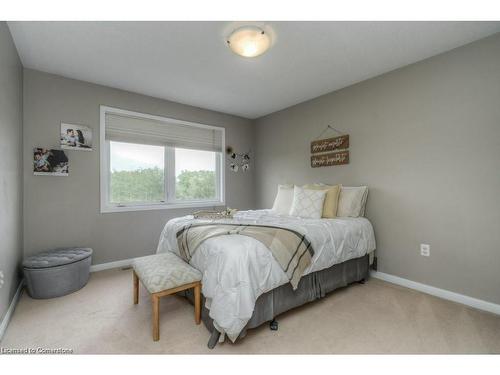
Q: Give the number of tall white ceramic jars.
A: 0